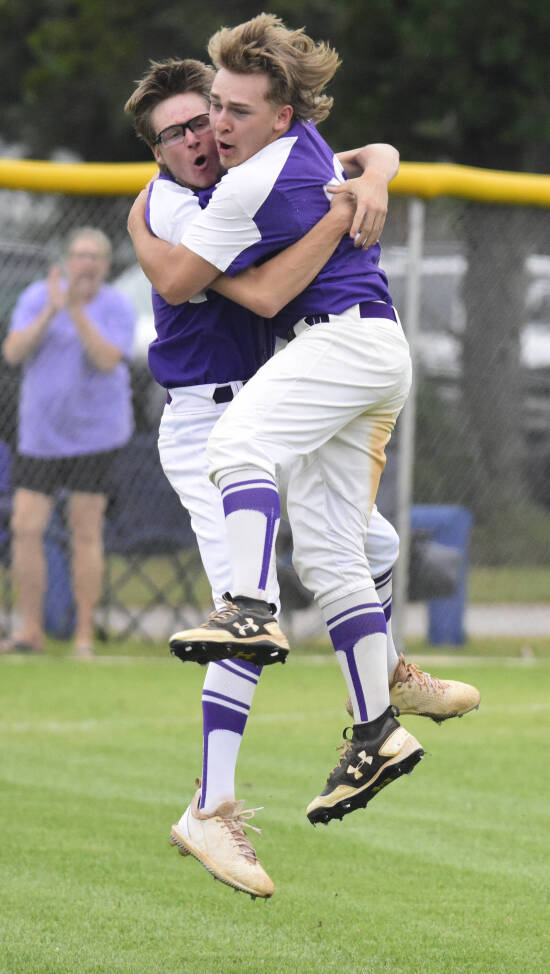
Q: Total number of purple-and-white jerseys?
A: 2